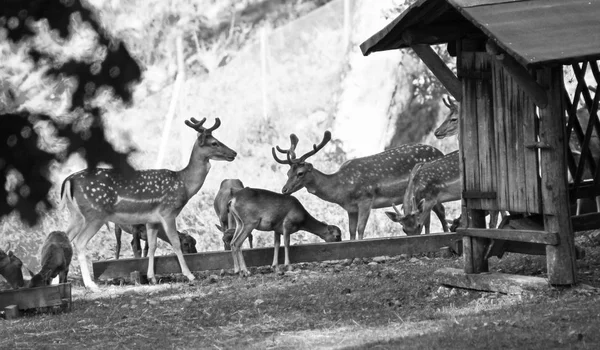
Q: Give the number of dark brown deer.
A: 0